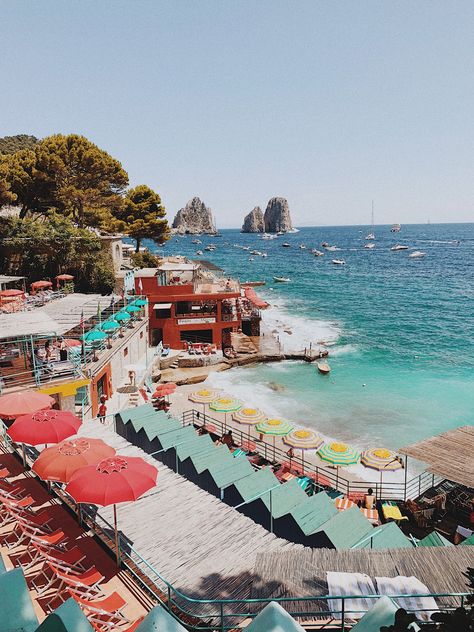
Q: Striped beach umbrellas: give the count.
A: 7